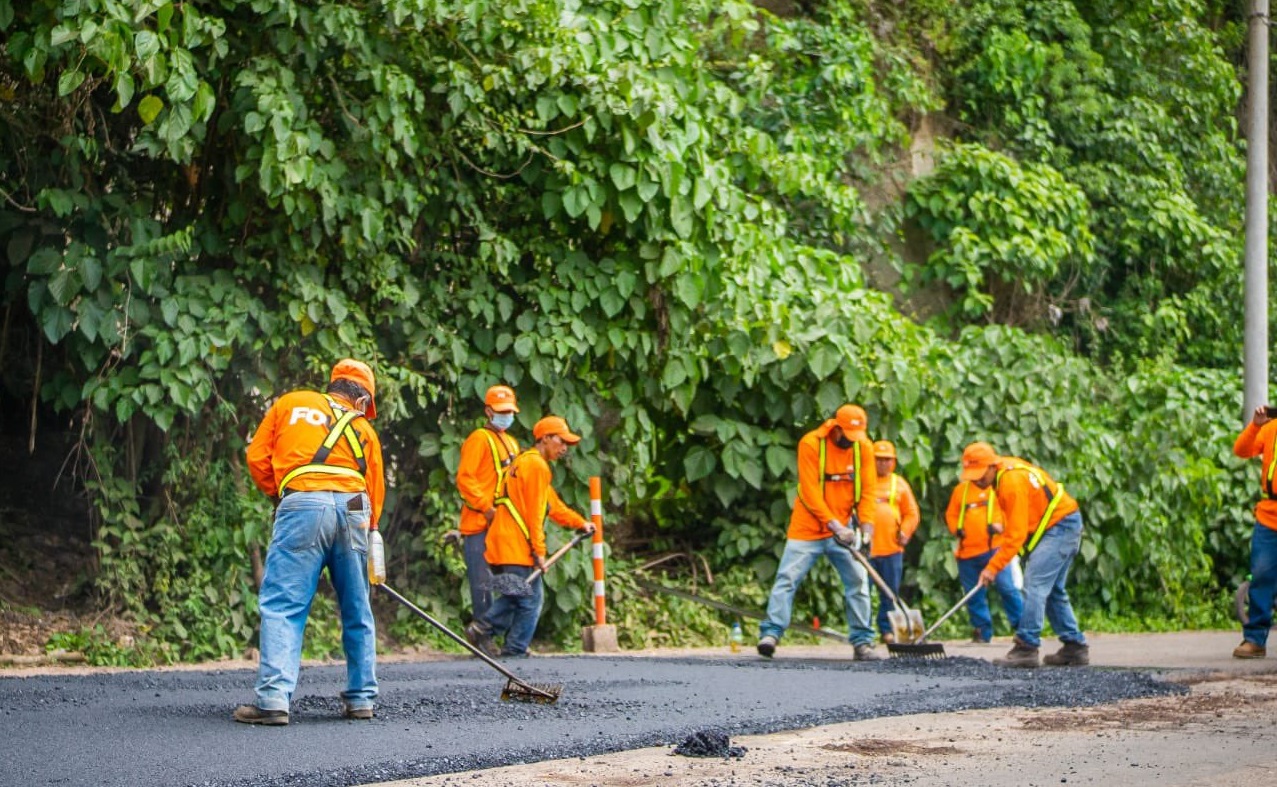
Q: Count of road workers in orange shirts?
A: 8